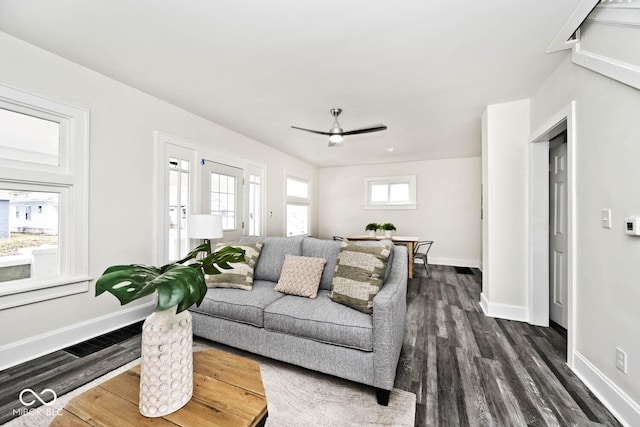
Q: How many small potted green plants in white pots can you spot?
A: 2